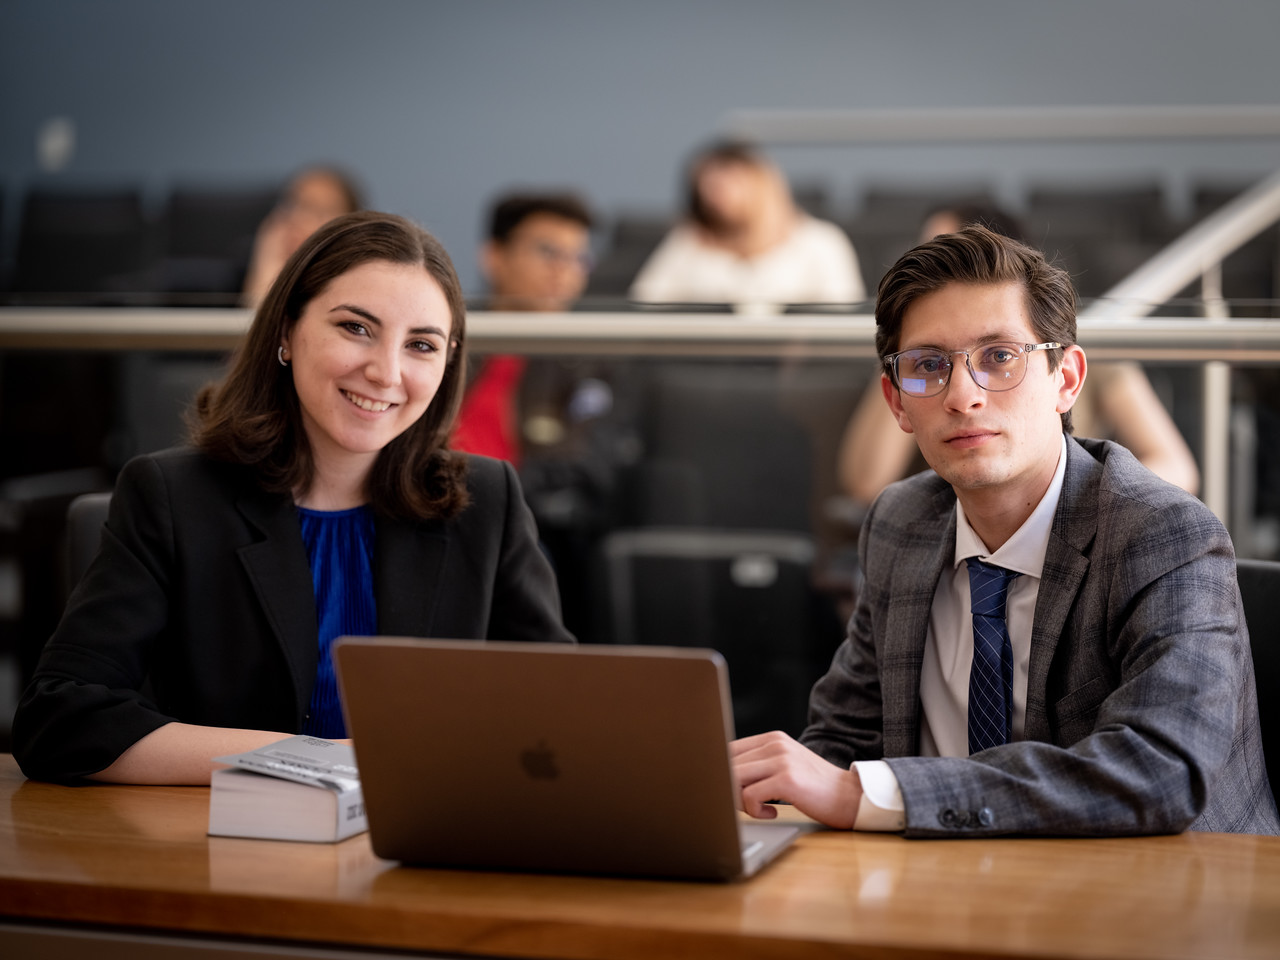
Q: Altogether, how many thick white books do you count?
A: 1